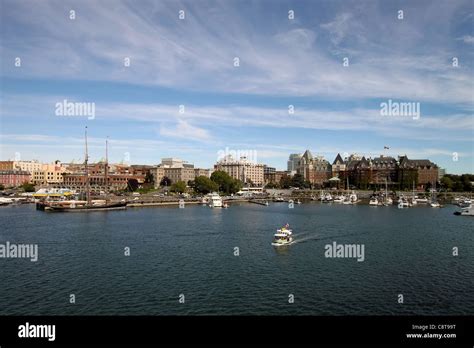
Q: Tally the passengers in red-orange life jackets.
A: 0